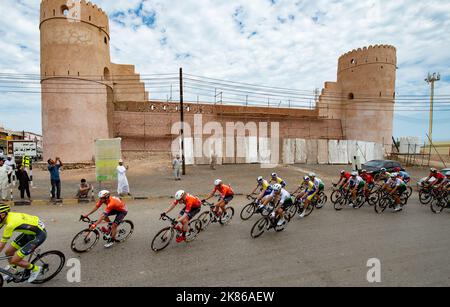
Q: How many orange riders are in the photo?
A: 3